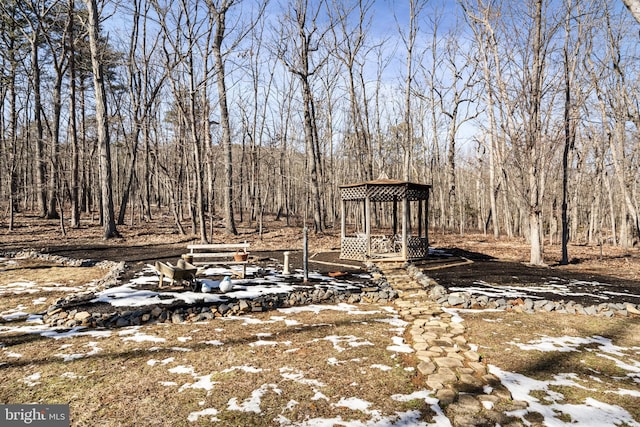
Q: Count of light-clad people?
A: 0